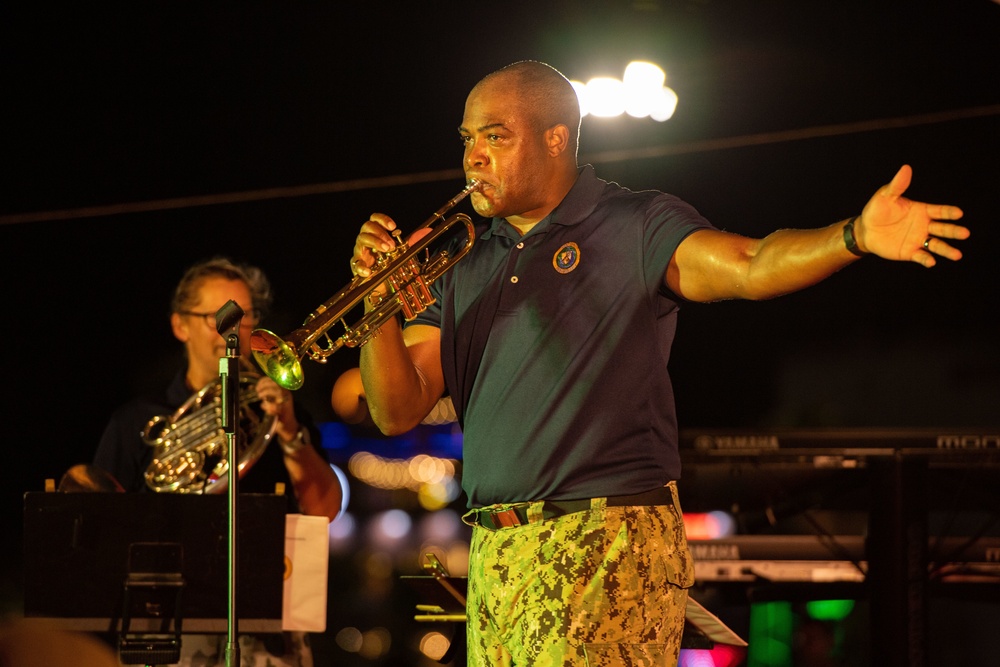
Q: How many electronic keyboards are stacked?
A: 2